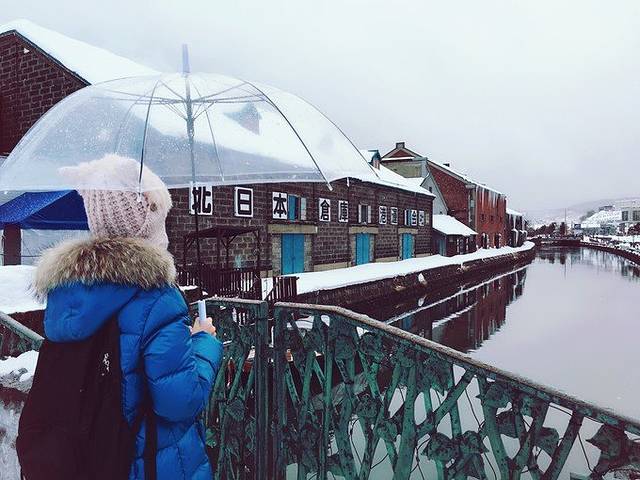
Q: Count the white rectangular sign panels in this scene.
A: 9